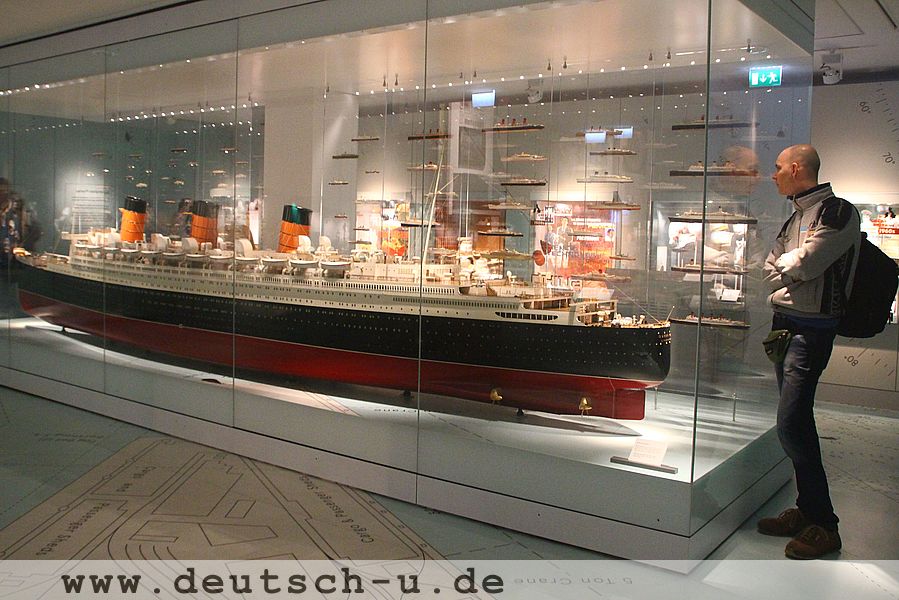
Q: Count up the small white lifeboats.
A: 12